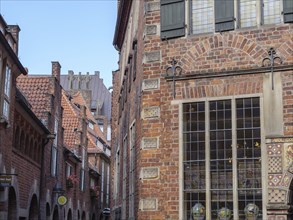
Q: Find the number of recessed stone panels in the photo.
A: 8